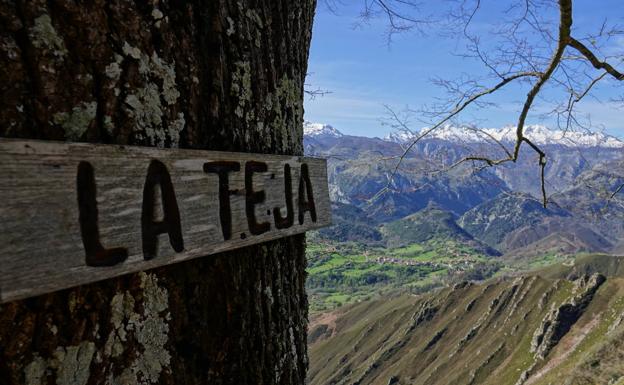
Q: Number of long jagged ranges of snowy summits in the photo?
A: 1